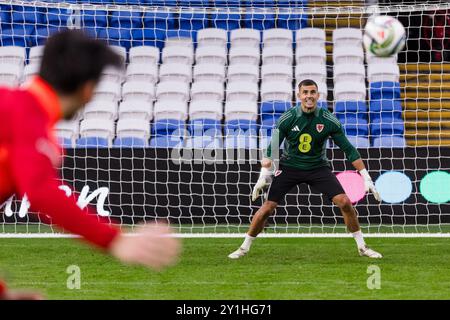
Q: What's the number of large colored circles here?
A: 3